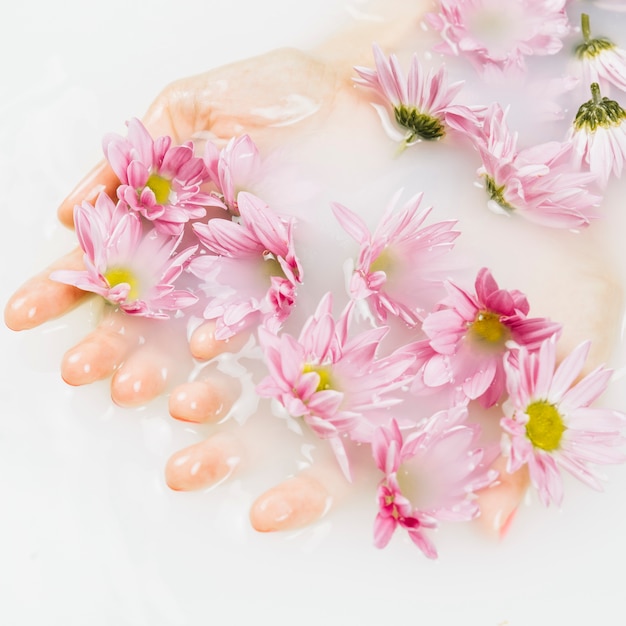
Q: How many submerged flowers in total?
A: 14